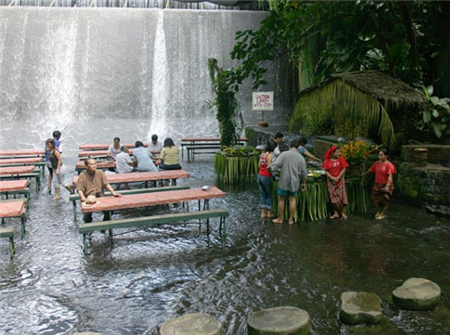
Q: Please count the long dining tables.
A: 11